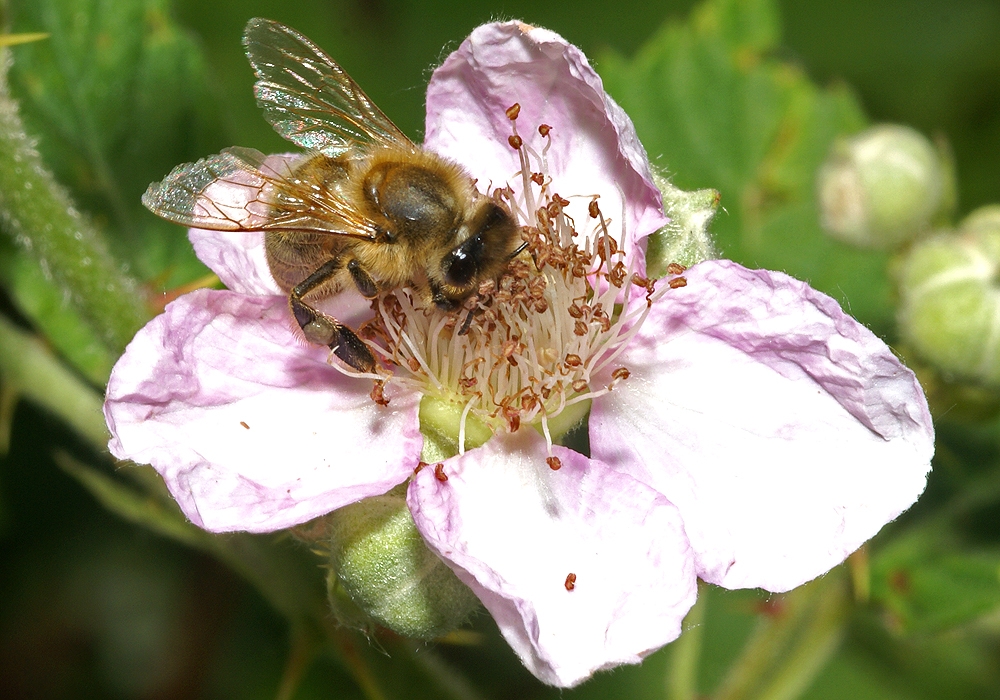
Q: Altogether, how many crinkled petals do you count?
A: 5